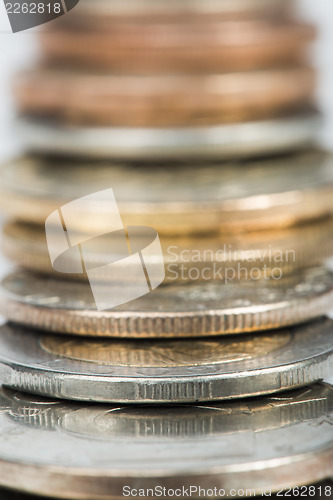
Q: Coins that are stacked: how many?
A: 9